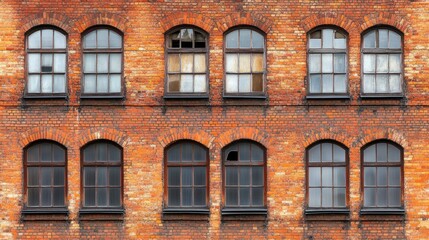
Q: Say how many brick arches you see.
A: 12